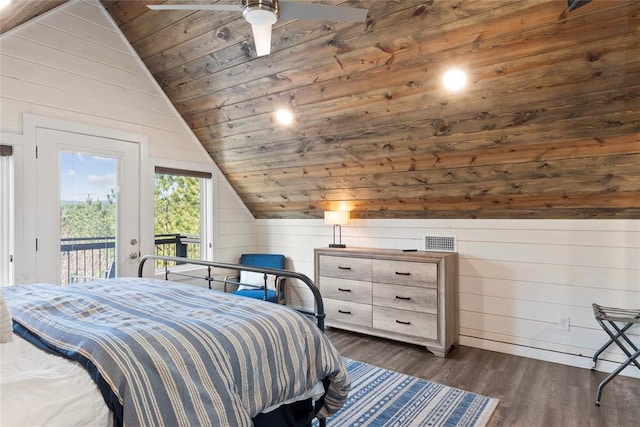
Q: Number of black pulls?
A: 6